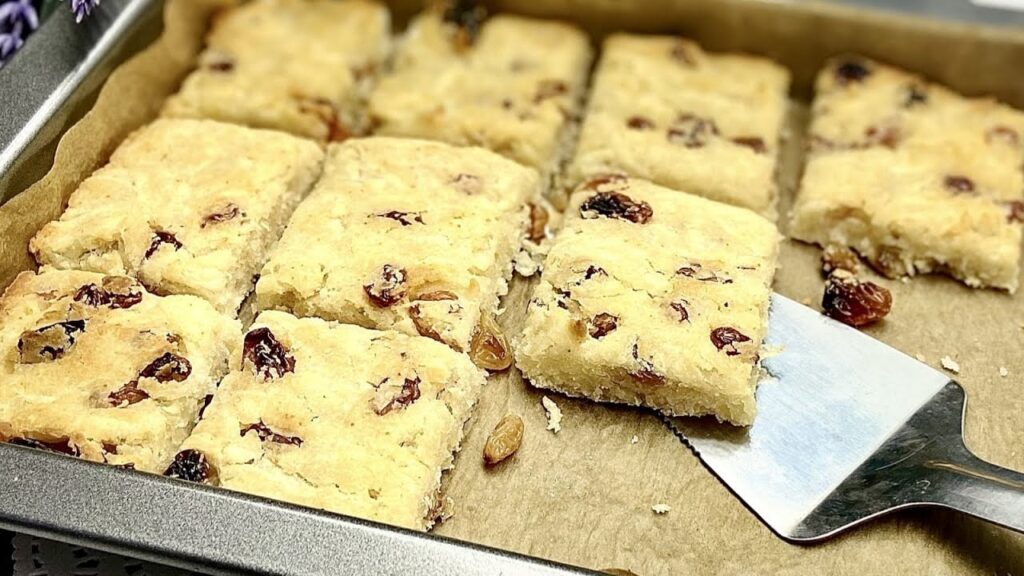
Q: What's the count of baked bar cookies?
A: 9